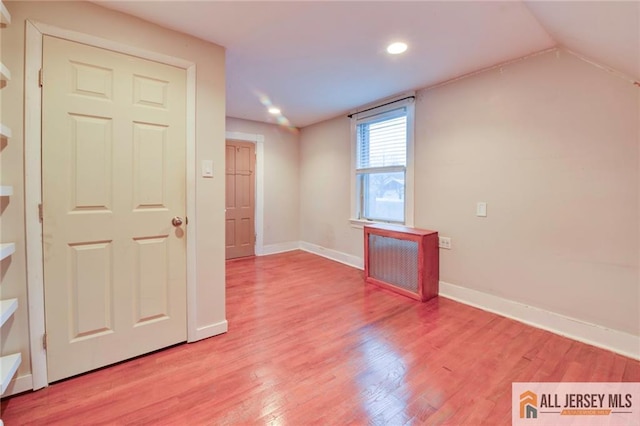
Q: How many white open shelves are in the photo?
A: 7